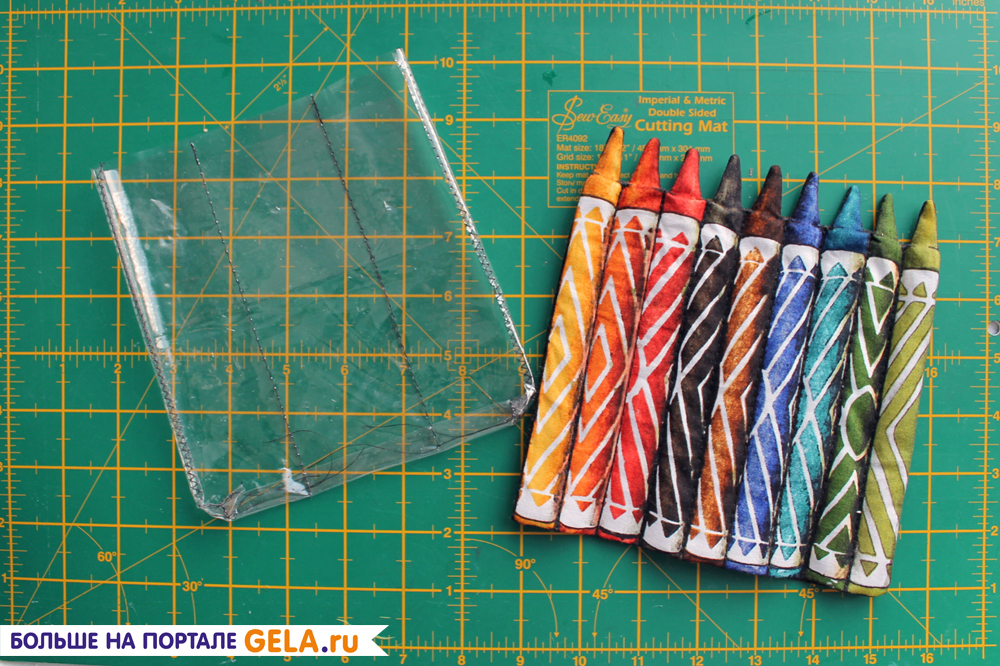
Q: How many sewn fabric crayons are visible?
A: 9